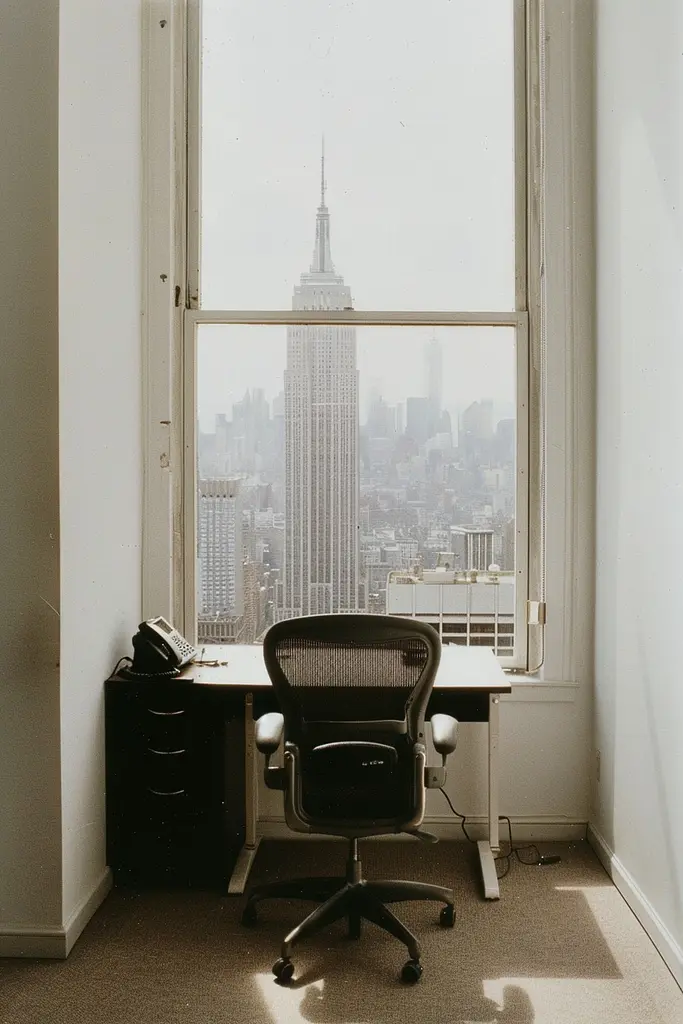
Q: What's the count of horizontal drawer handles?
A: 3